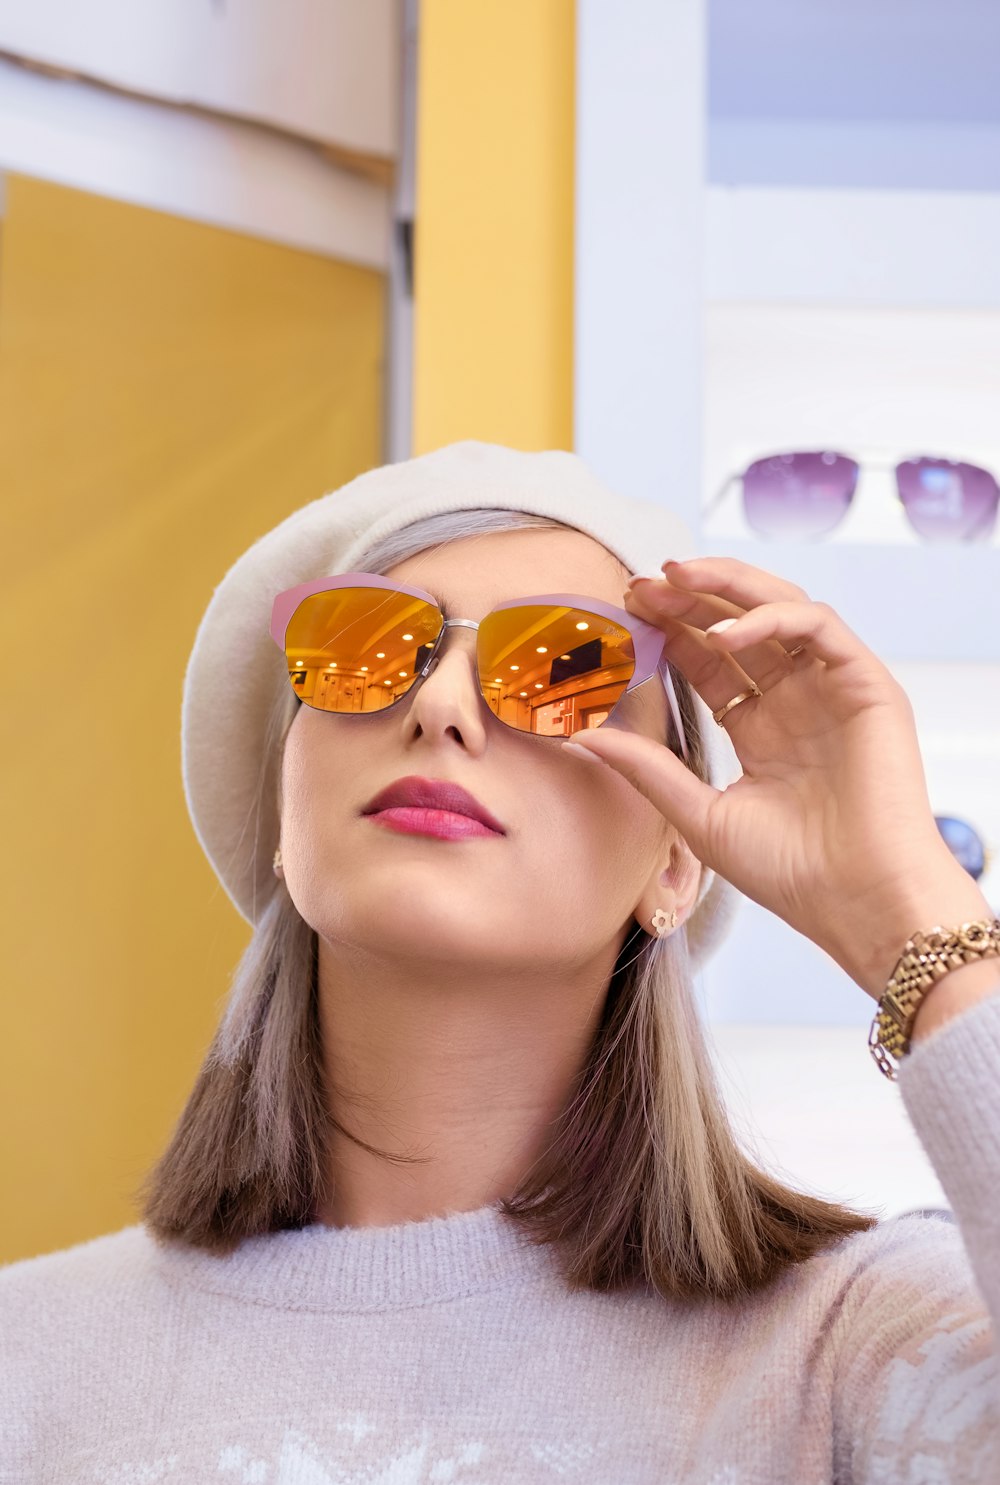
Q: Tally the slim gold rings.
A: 2